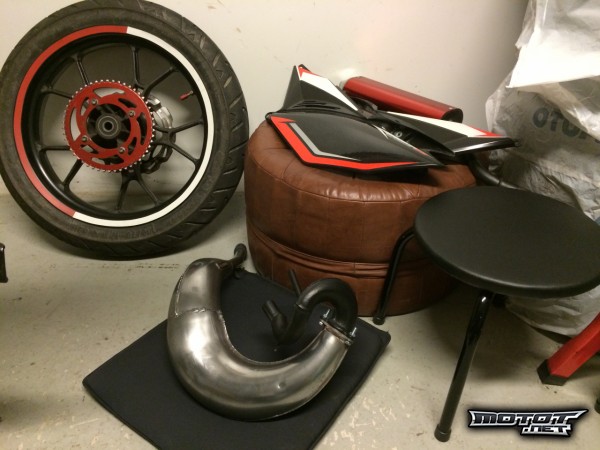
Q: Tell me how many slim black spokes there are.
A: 10